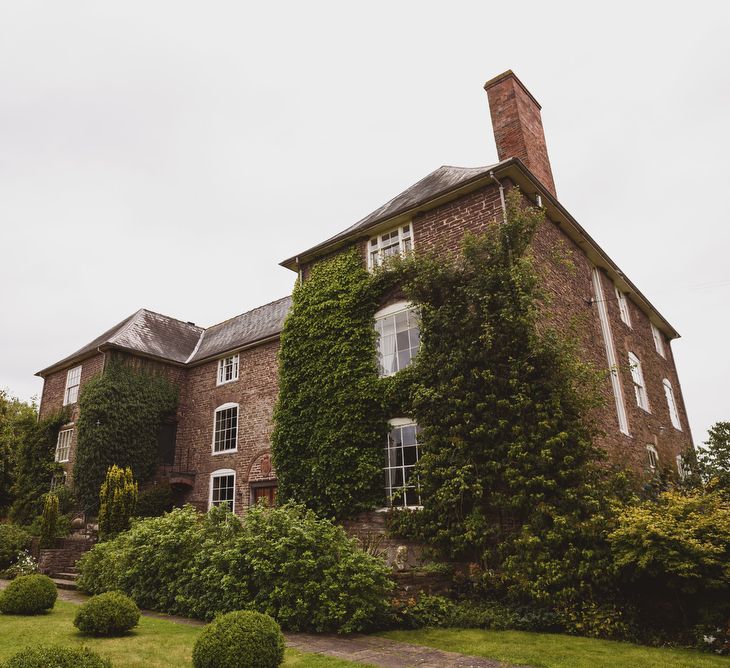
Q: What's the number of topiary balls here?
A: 4